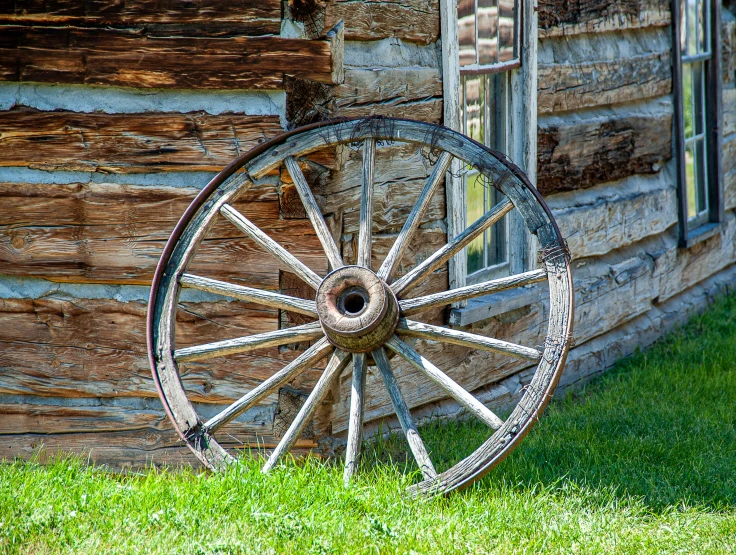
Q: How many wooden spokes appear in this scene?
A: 14